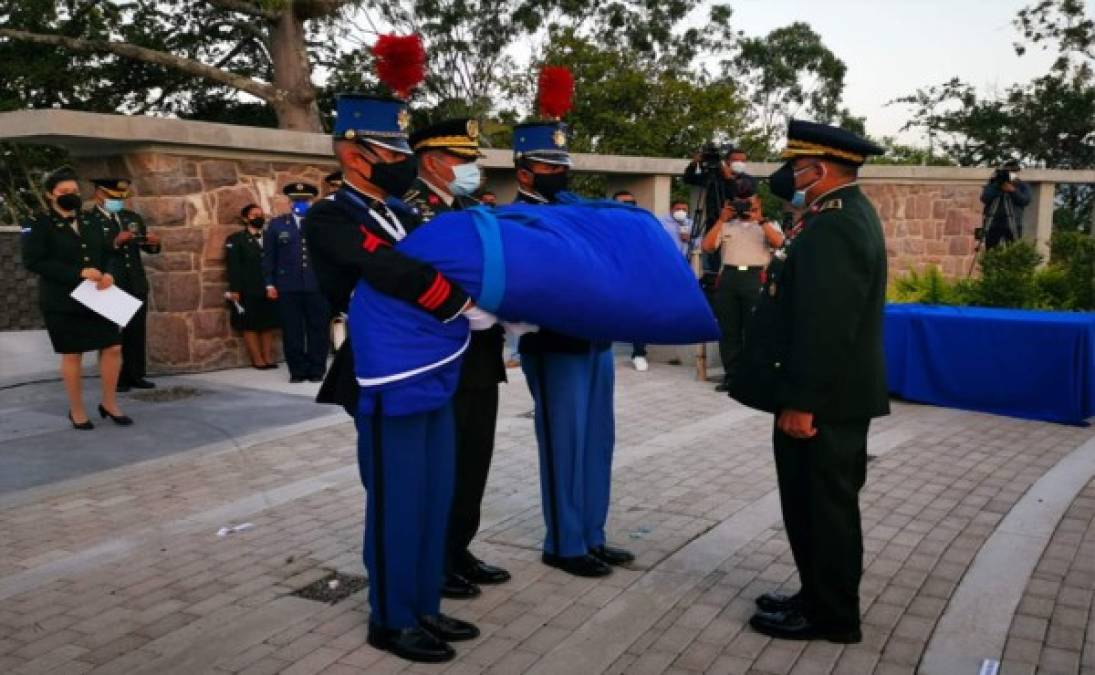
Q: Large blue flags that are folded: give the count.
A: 1